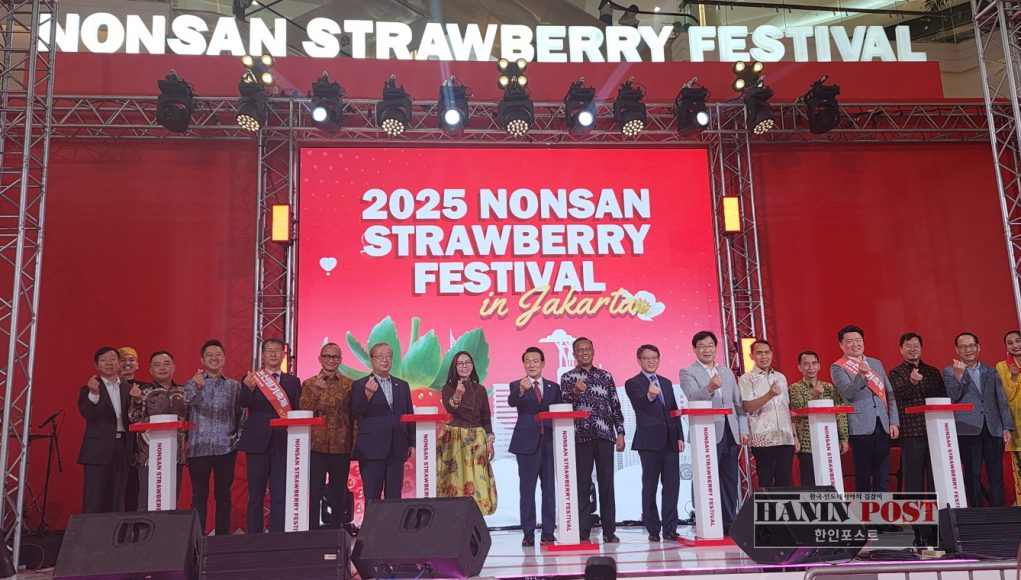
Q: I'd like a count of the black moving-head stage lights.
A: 11